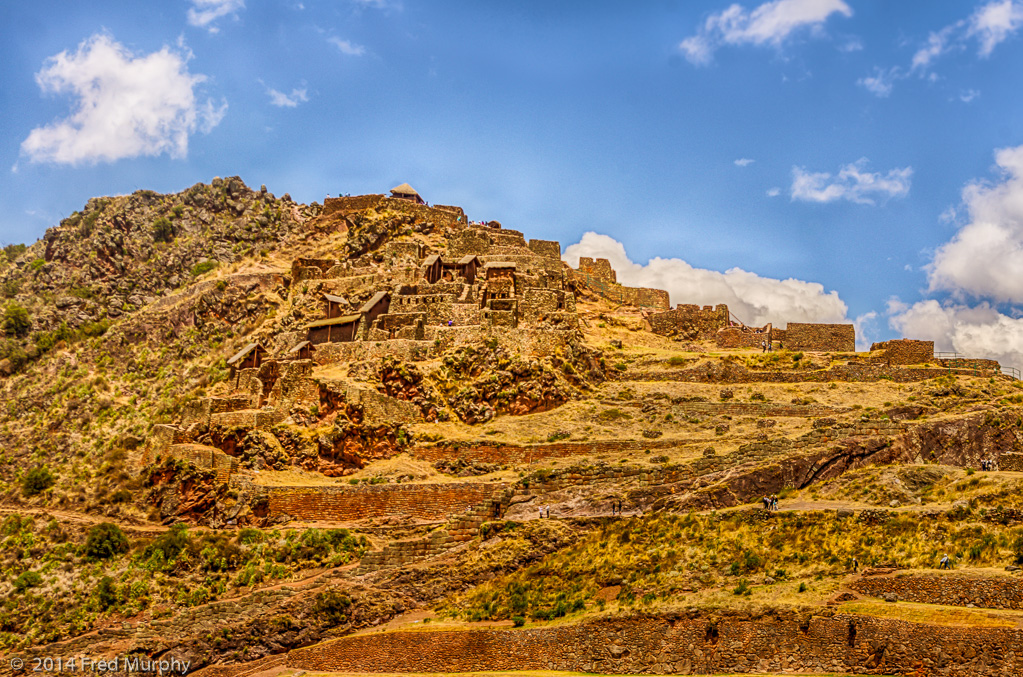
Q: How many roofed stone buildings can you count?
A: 9